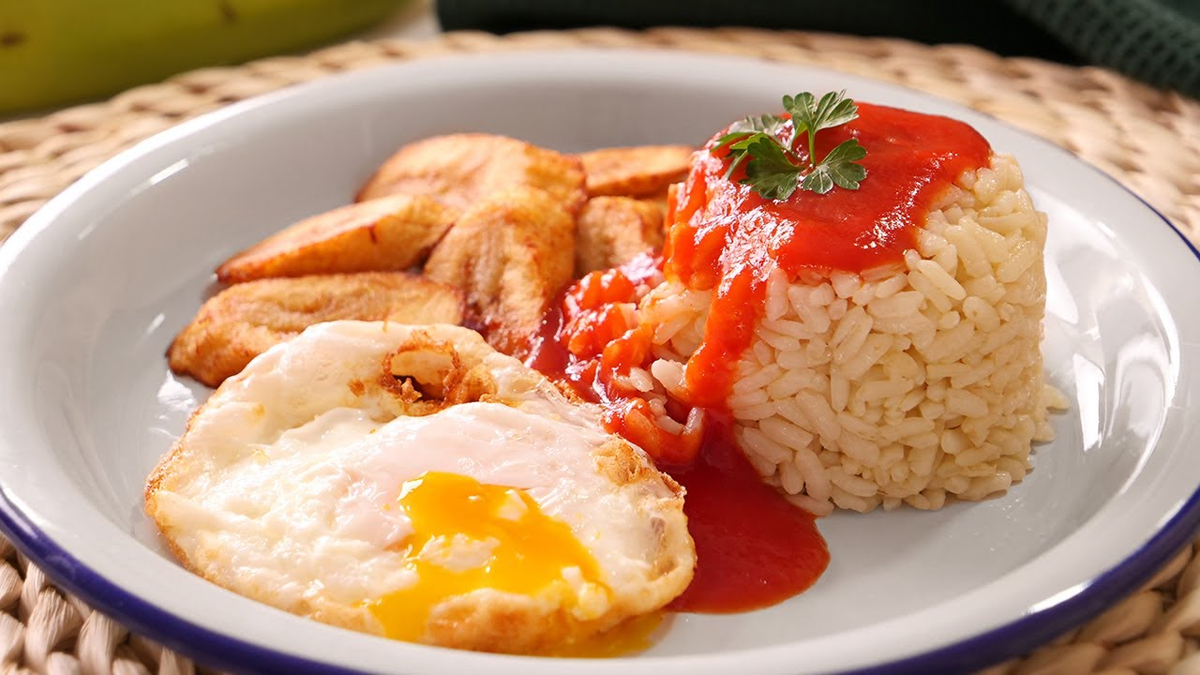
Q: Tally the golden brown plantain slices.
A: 6